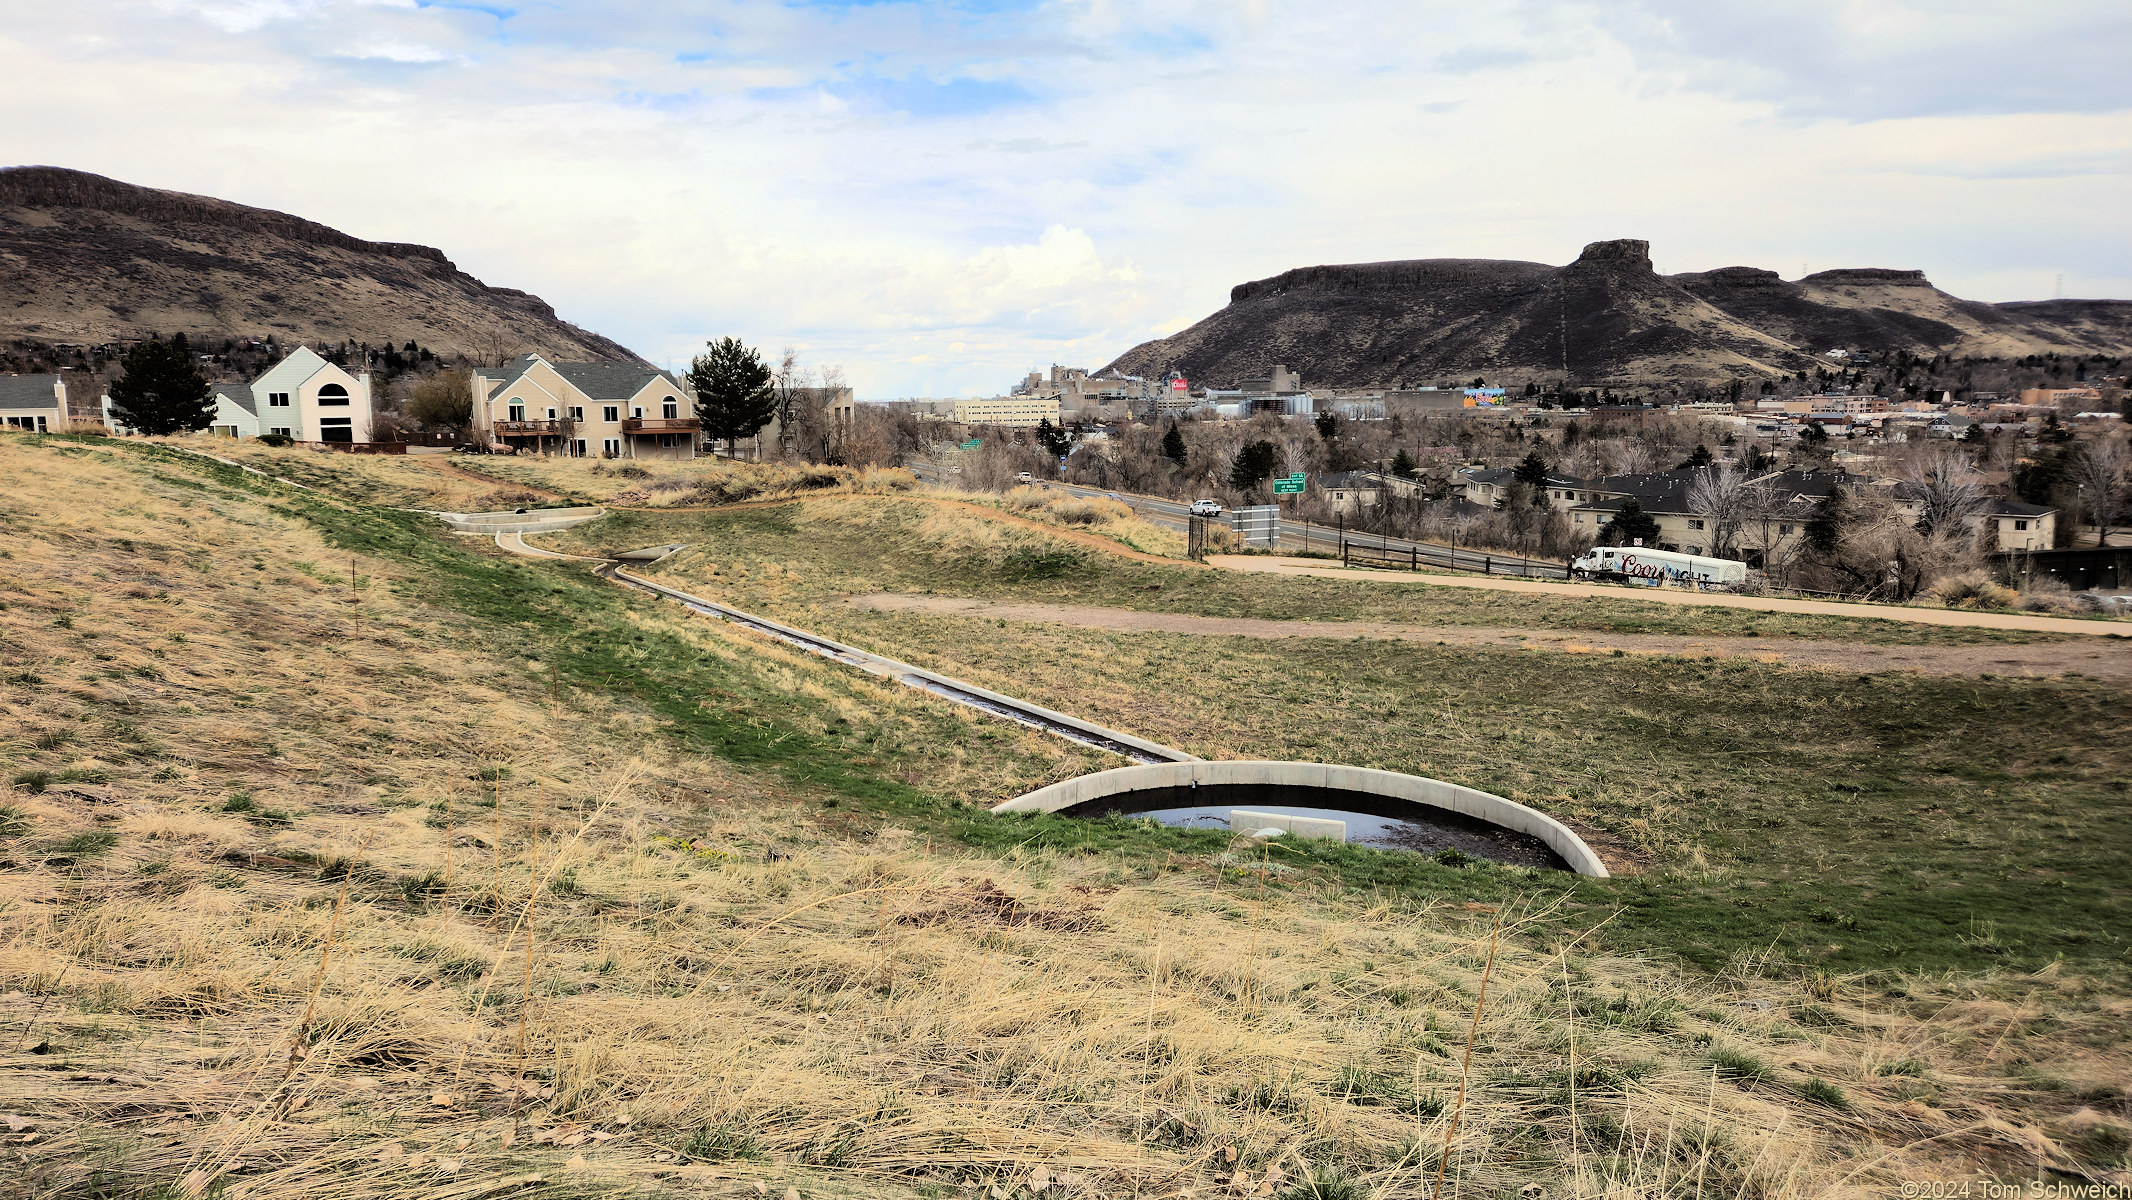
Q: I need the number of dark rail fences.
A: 1